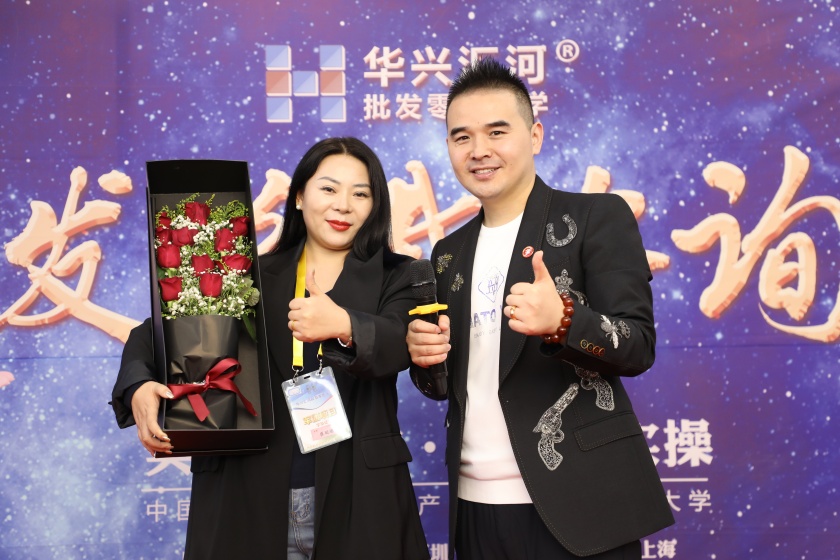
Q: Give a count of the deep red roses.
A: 11